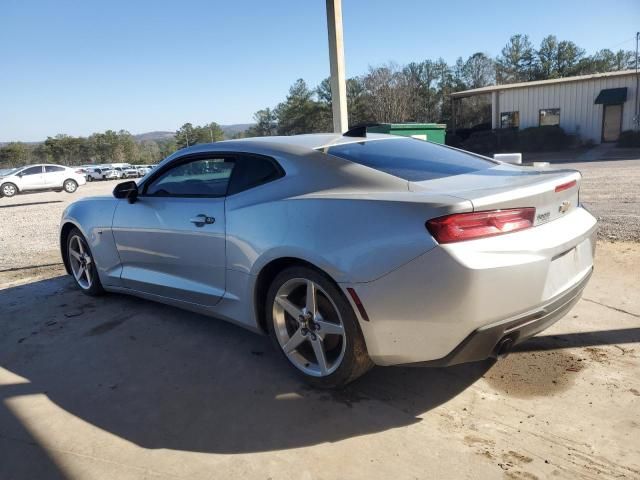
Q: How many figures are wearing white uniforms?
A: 0